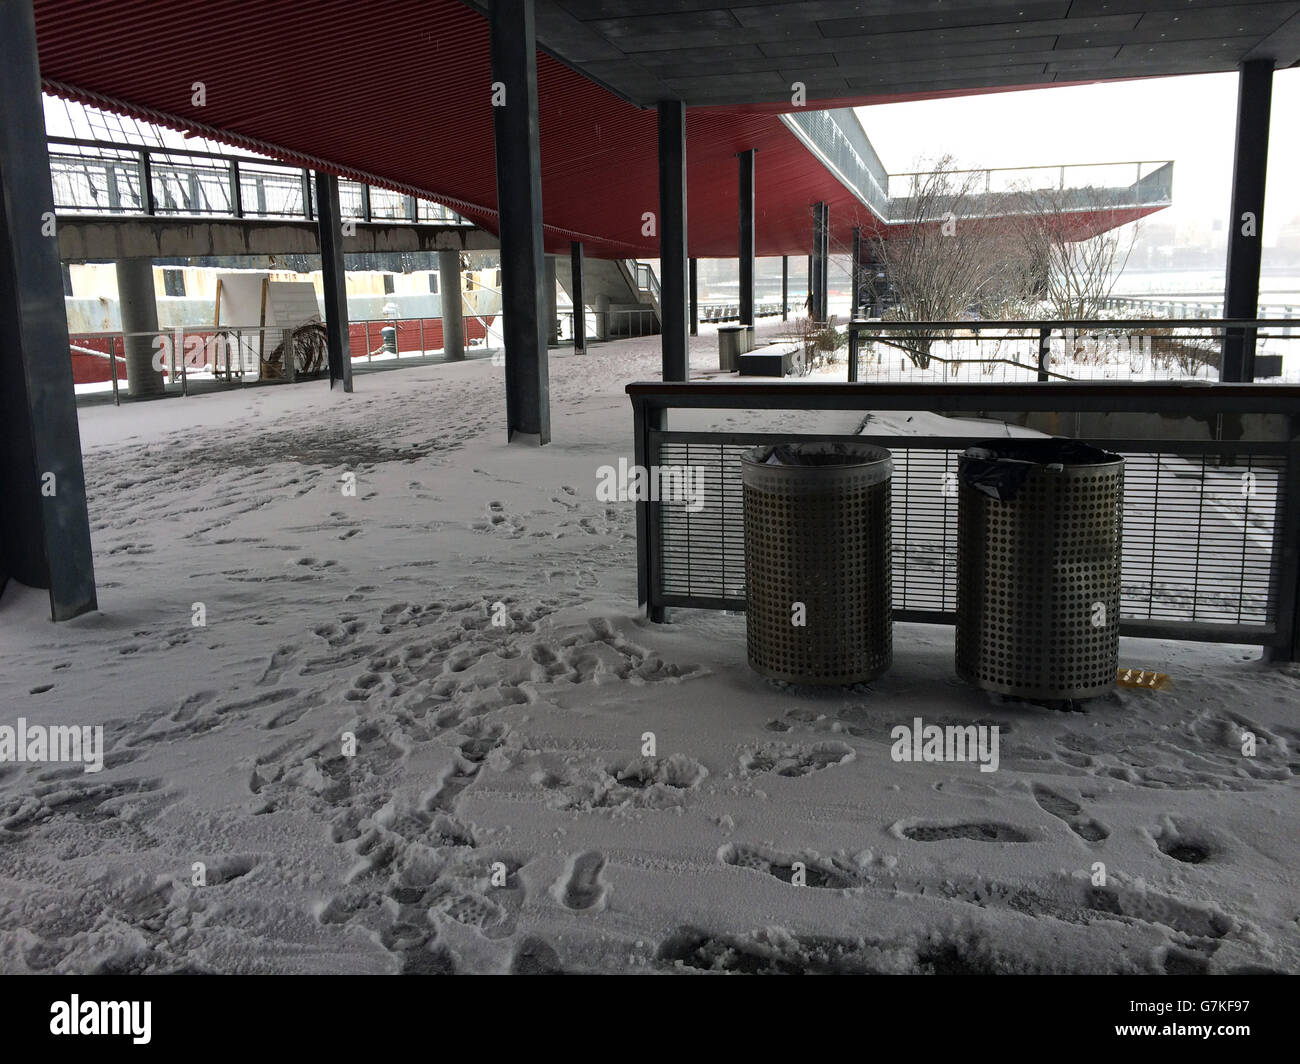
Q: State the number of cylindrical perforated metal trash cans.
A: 2